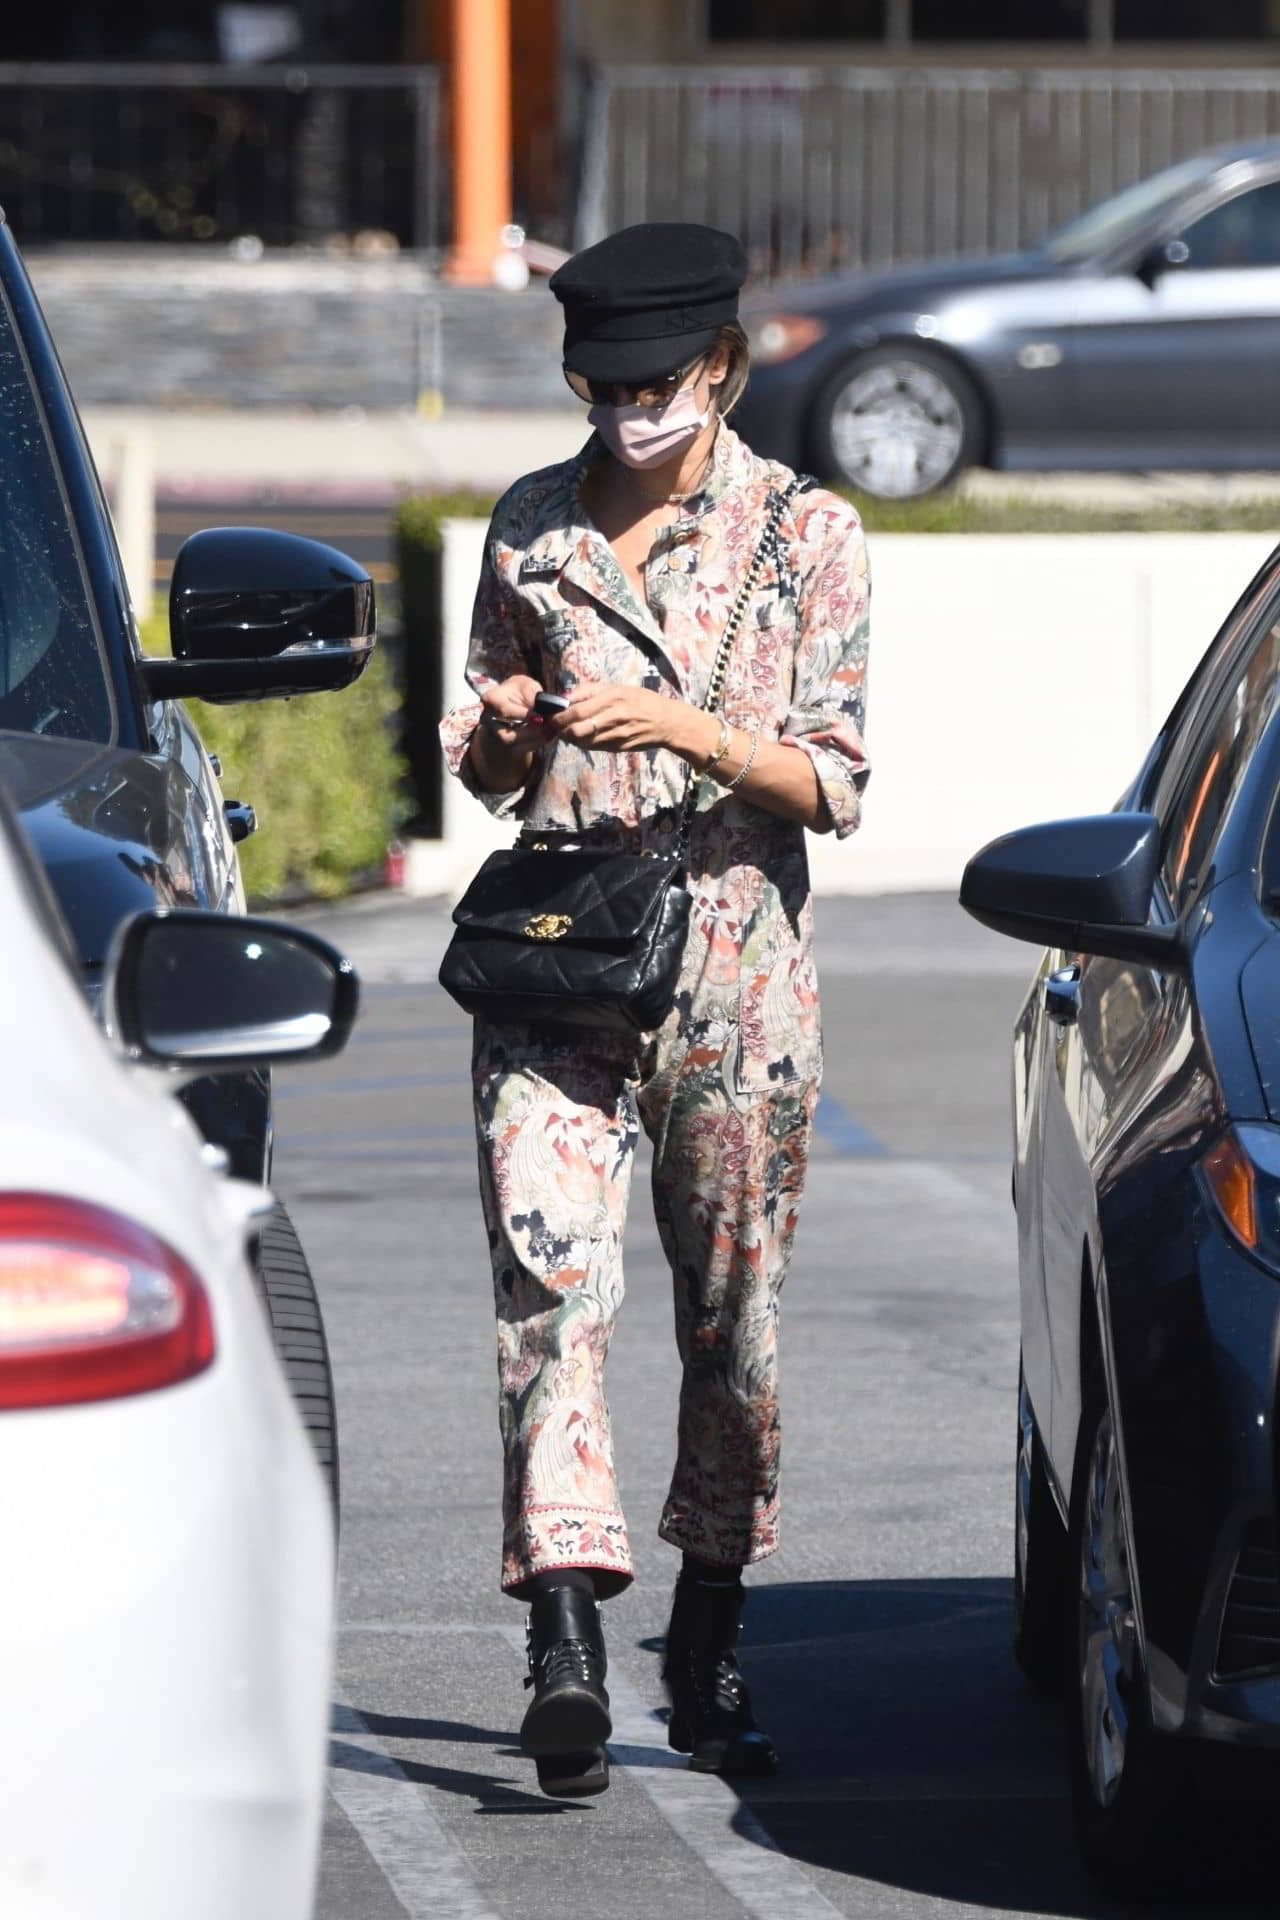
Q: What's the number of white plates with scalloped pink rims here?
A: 0